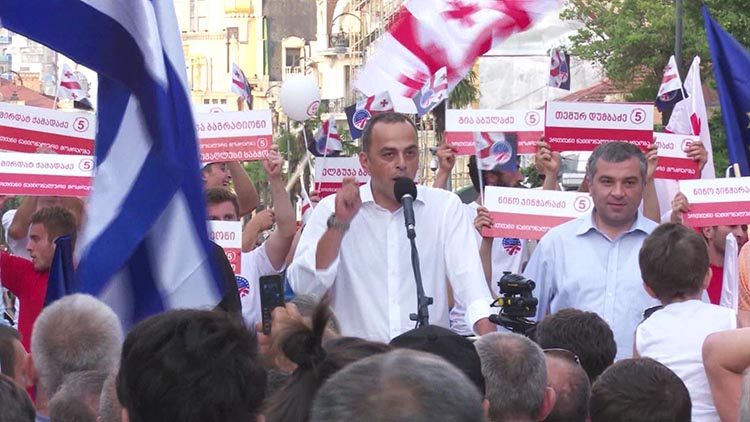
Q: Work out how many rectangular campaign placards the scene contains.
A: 10